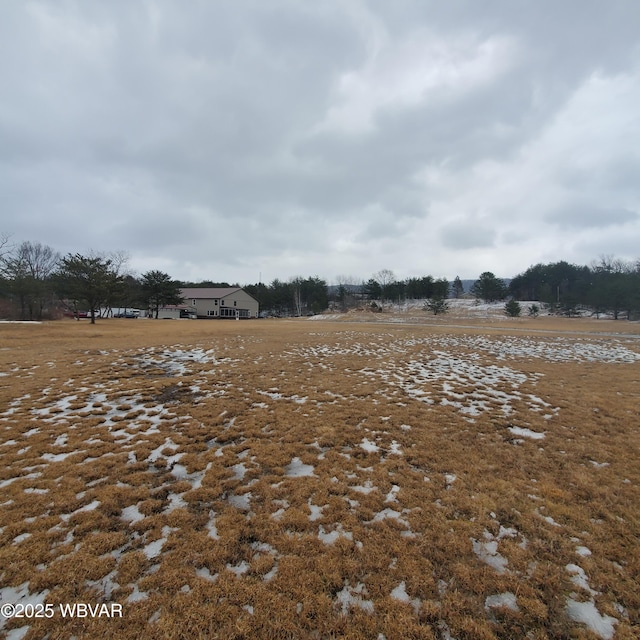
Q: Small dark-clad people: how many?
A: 0